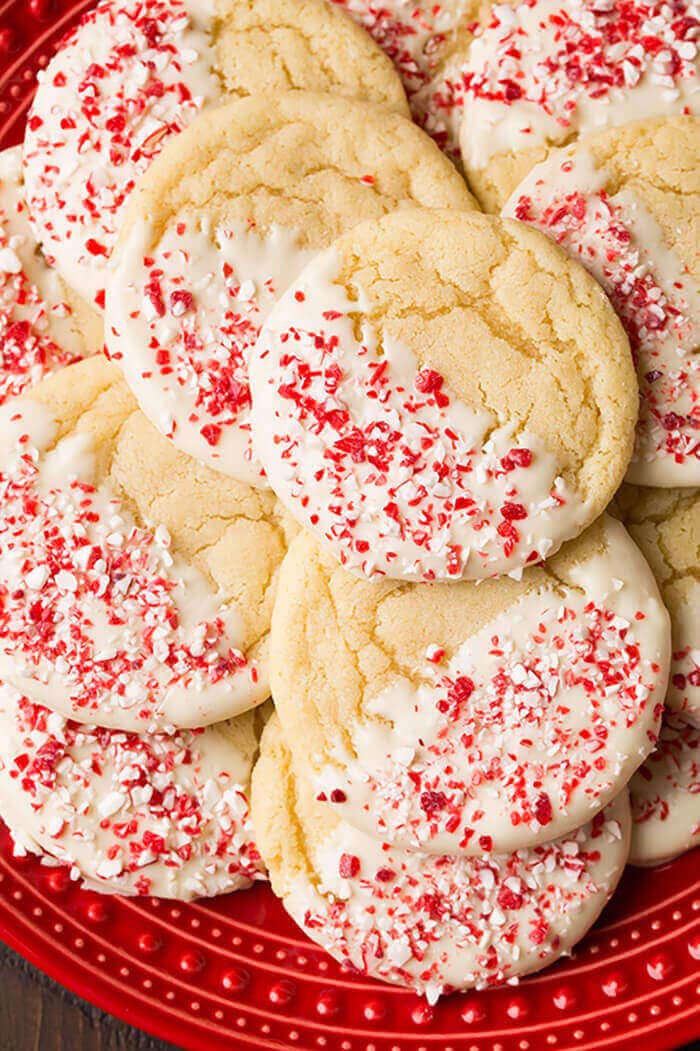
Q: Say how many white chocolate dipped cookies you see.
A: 13